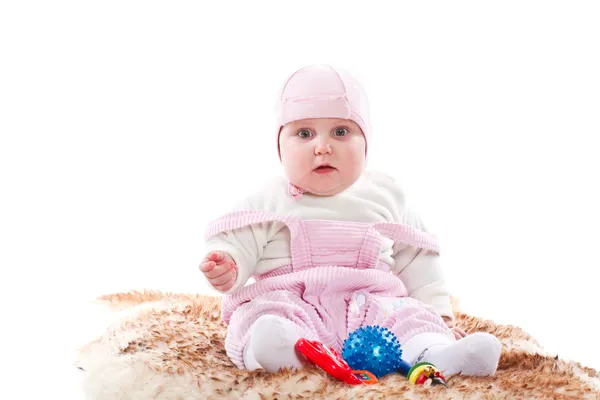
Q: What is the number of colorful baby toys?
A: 3